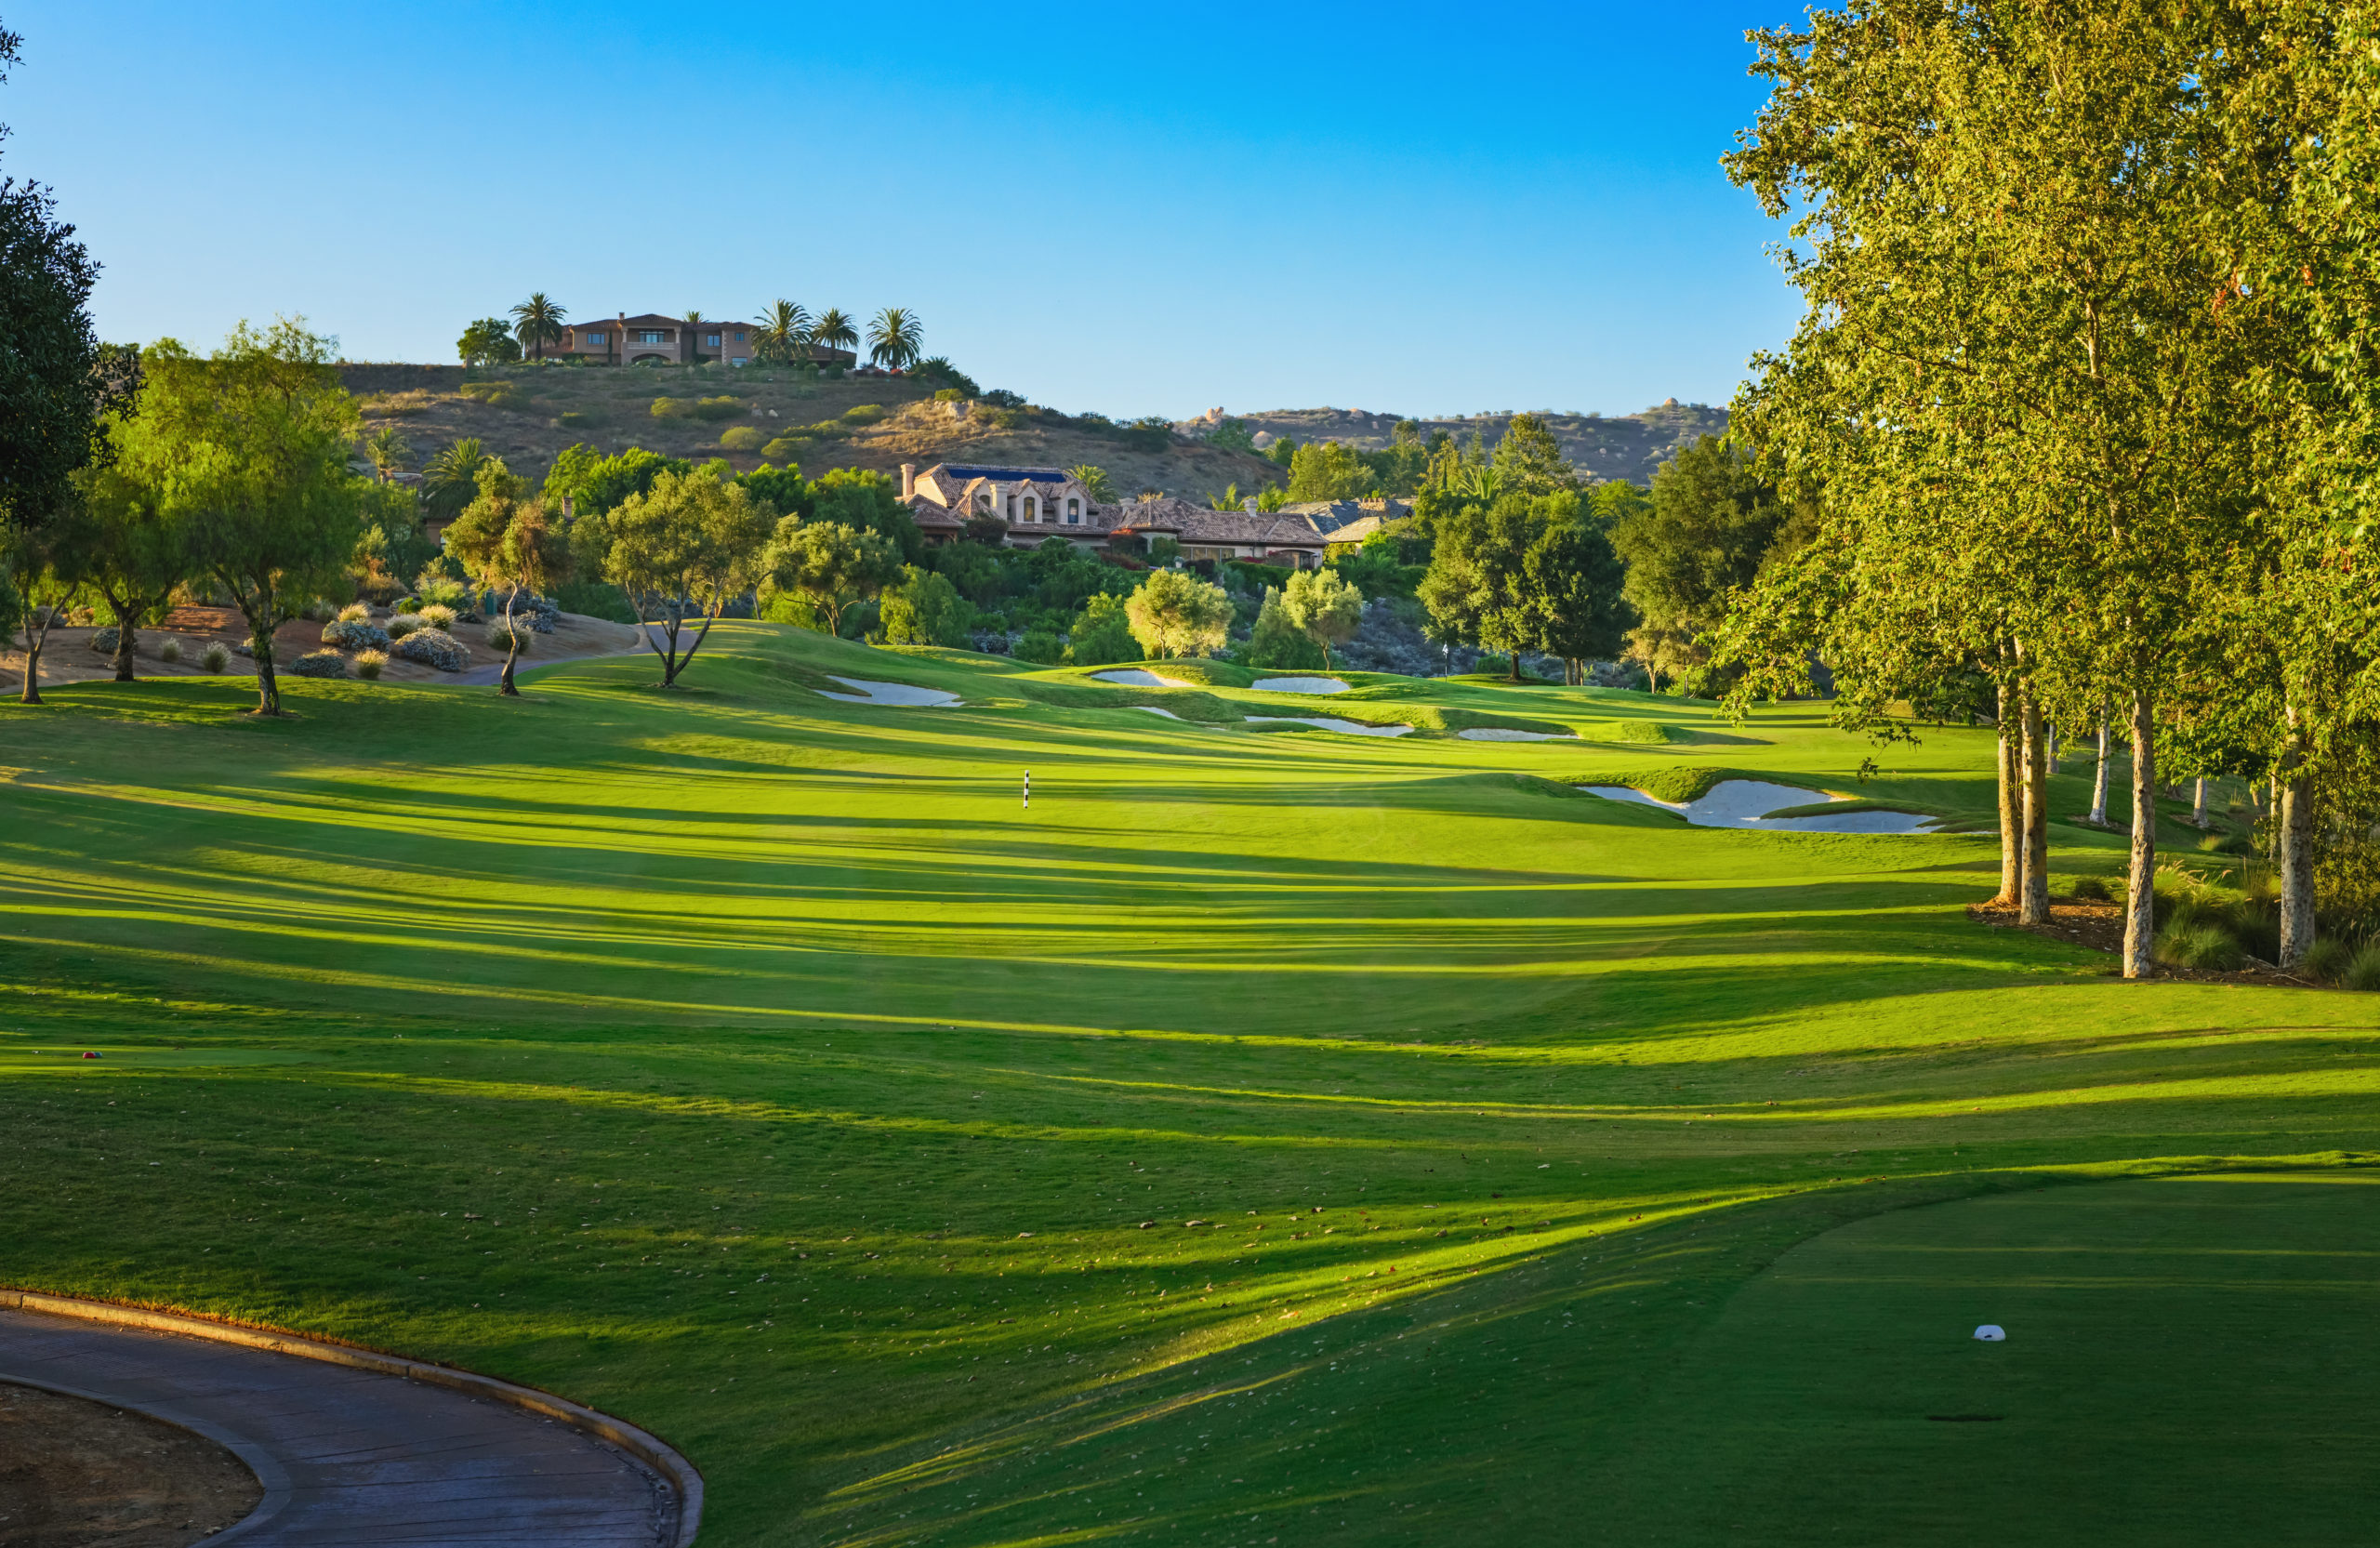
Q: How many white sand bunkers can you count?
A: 7